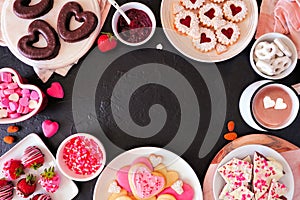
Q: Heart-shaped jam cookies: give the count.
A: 6